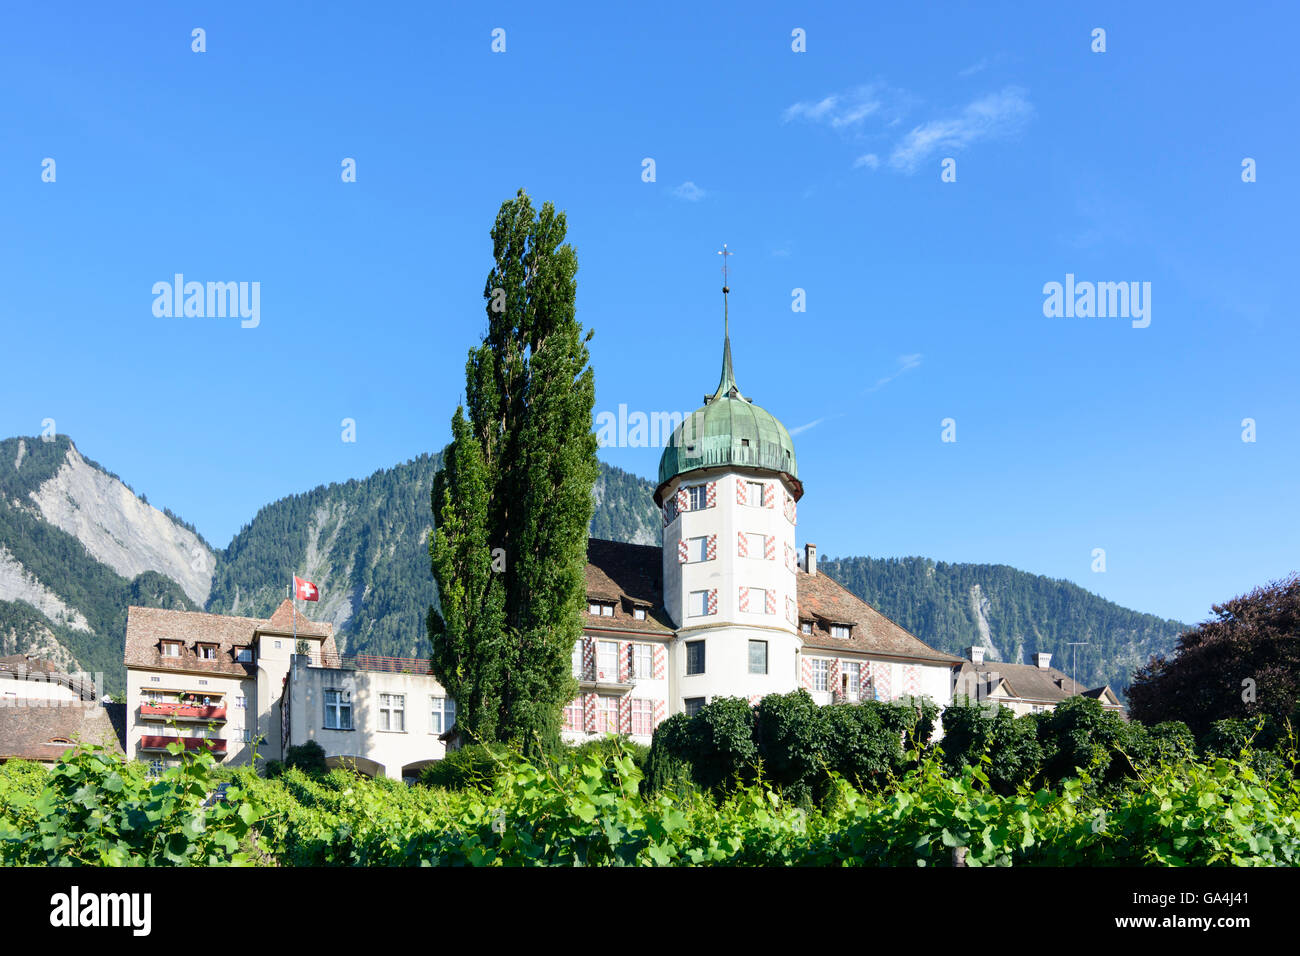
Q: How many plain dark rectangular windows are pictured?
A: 3